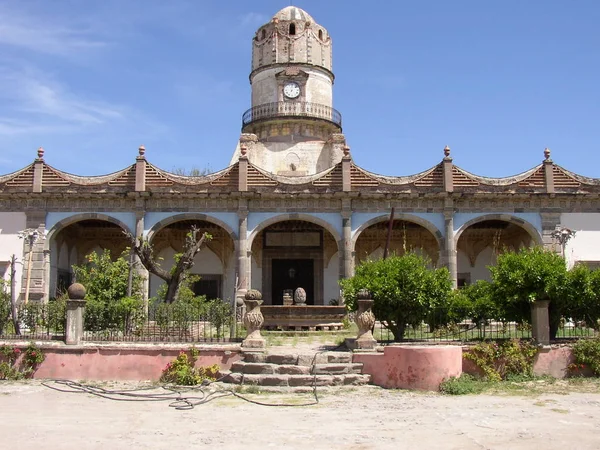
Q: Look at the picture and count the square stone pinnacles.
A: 6